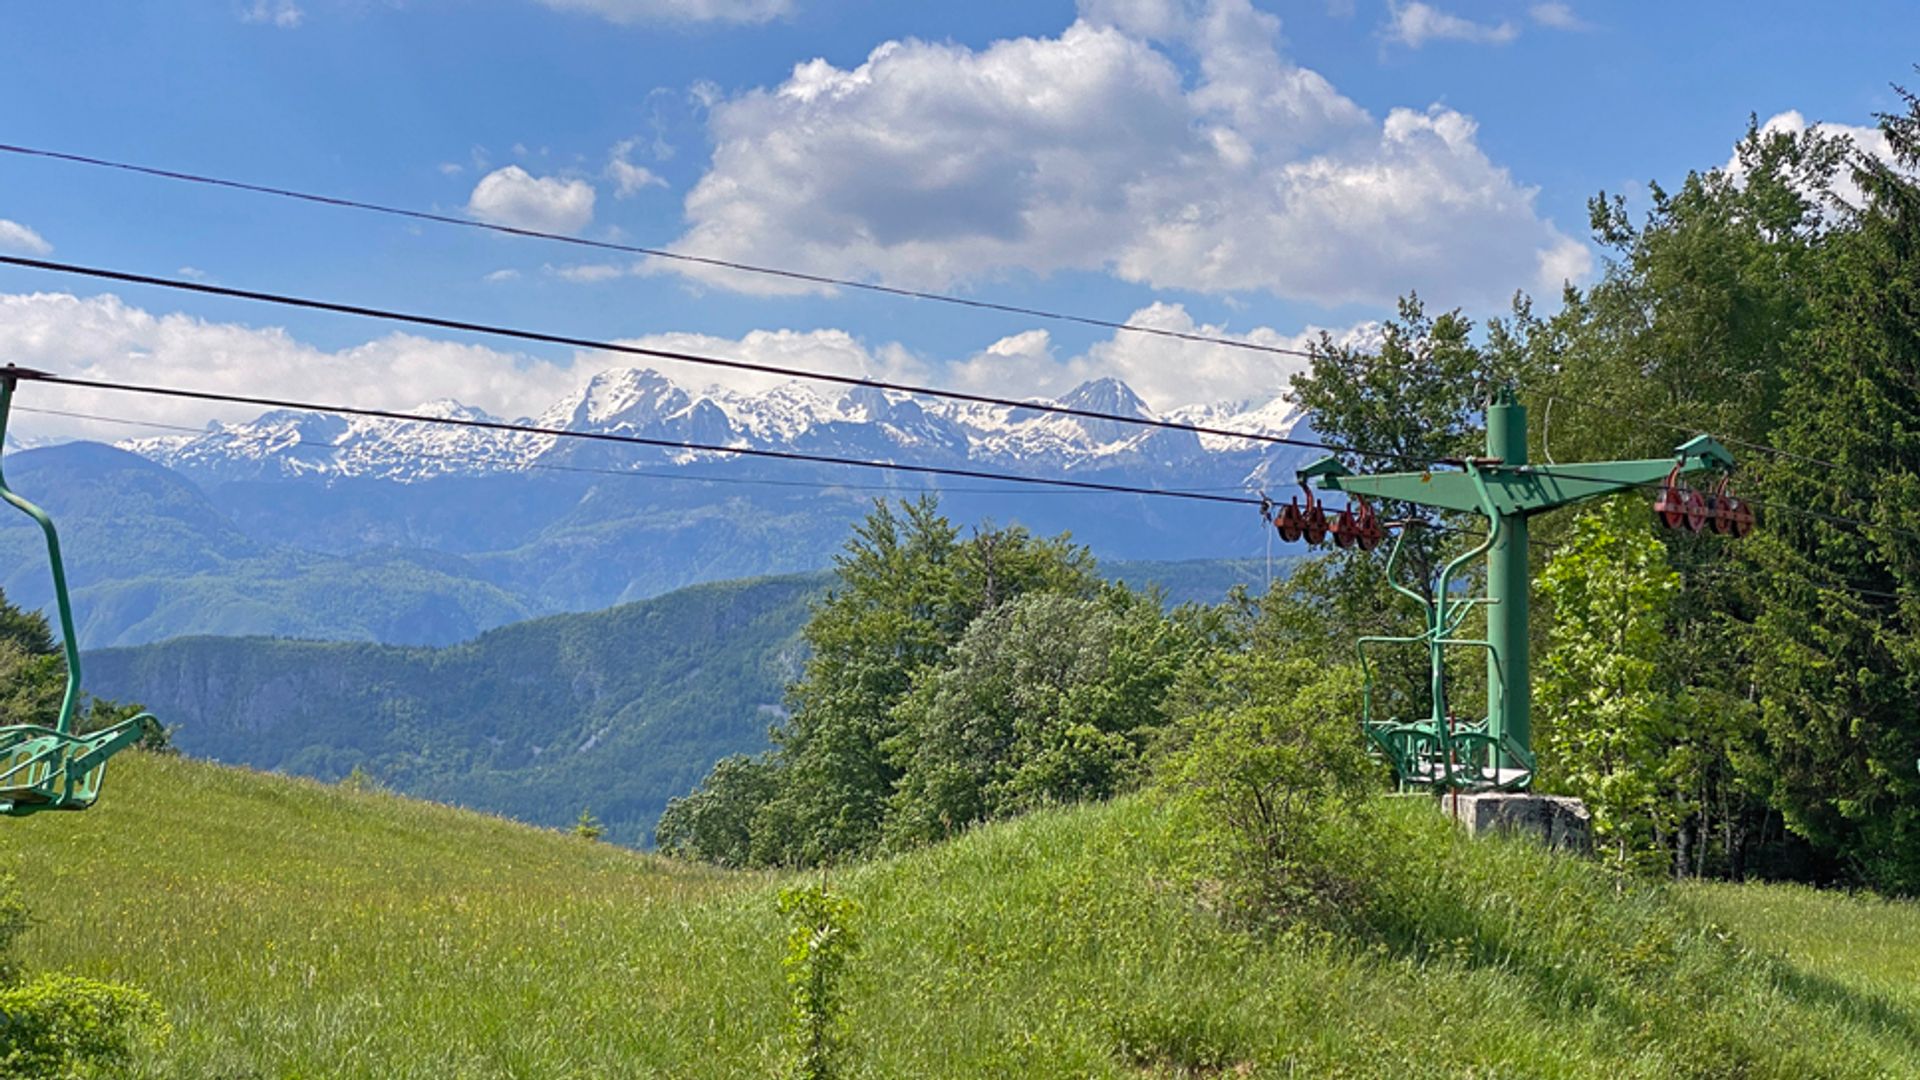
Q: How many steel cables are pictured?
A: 4